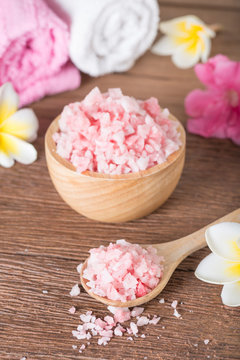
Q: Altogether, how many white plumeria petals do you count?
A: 12